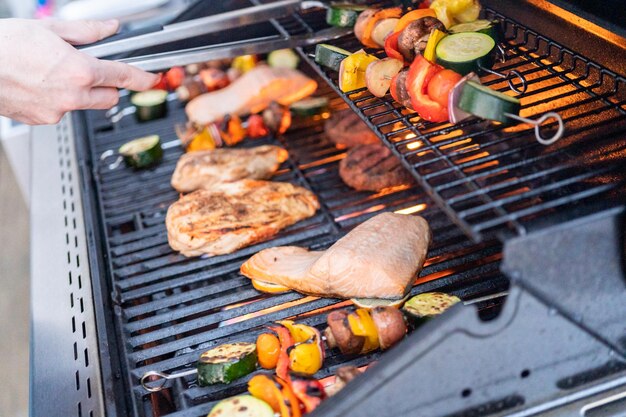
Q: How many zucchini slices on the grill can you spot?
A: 12